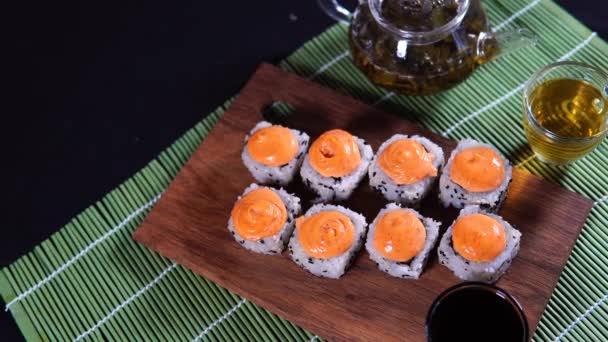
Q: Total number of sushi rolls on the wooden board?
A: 8